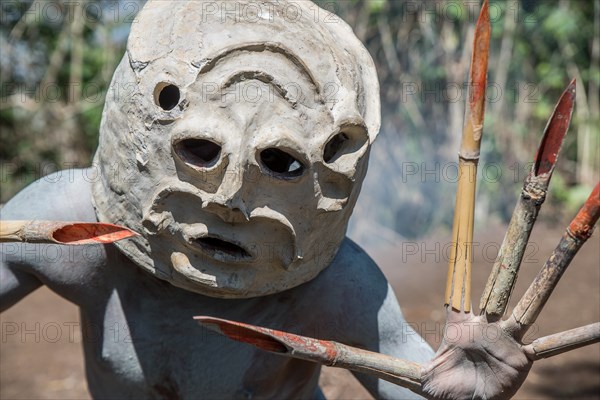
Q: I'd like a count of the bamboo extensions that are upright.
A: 3